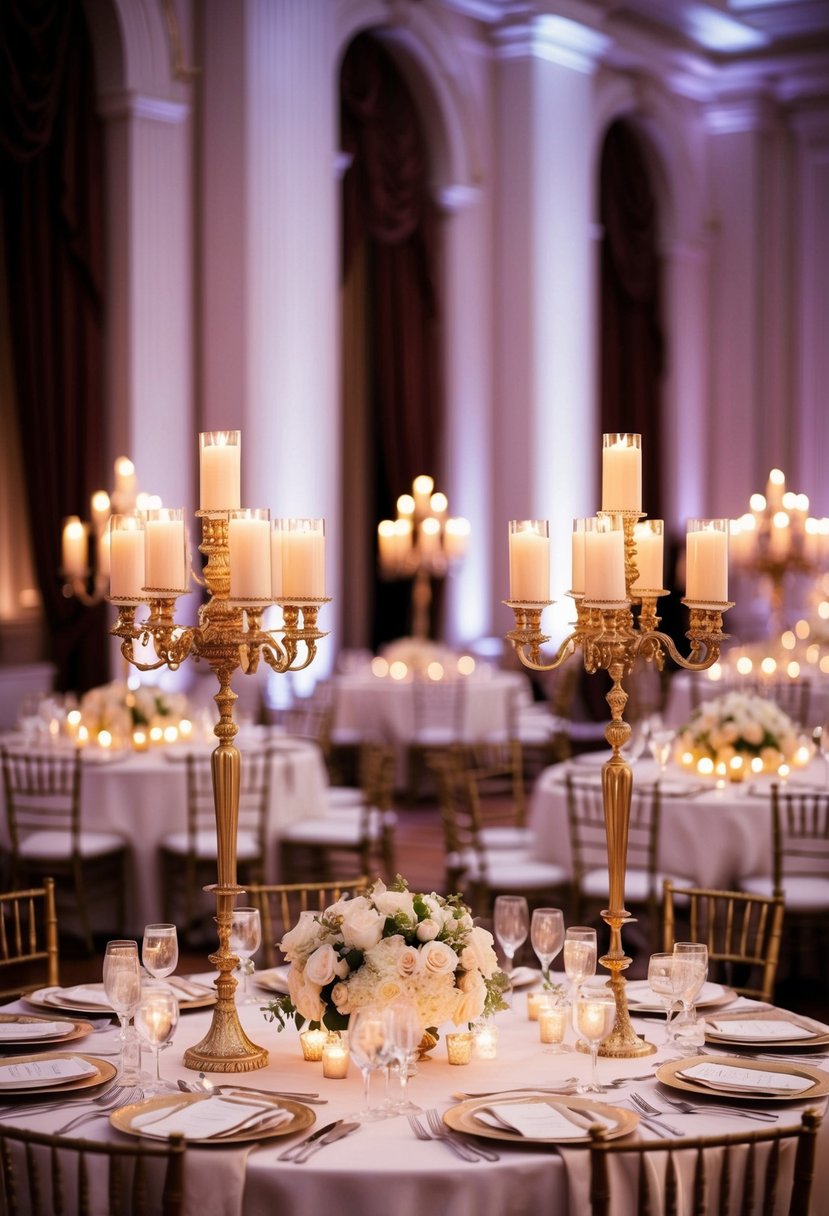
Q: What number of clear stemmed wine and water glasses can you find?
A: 12